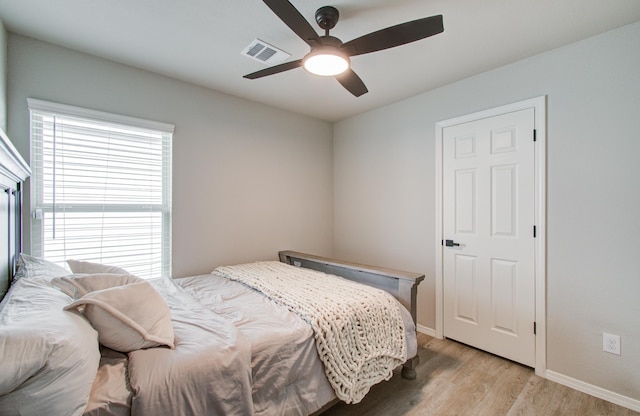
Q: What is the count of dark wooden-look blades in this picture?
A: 4